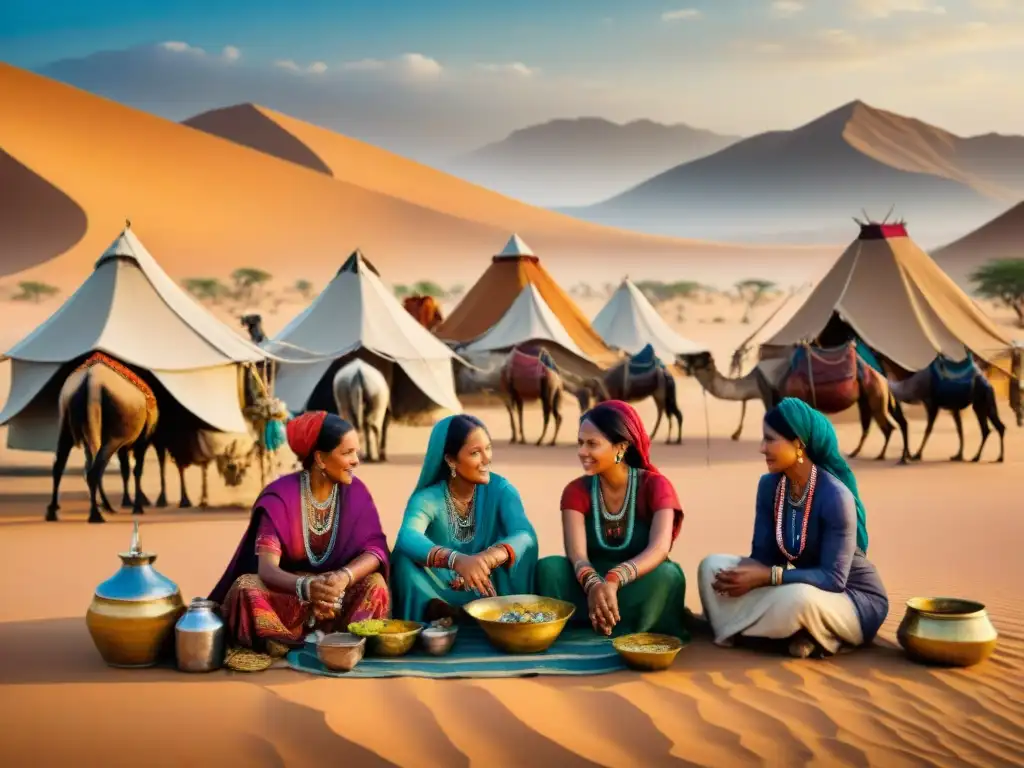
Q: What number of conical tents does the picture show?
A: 6